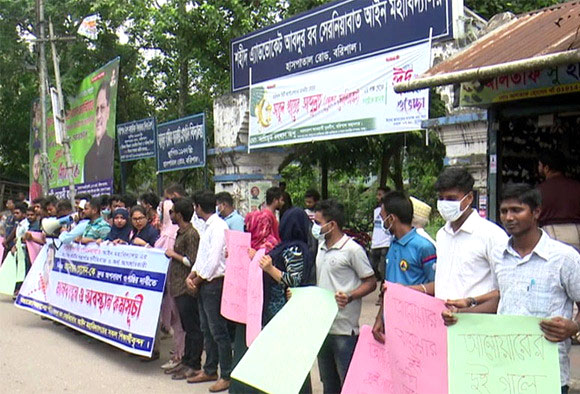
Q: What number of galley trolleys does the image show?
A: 0